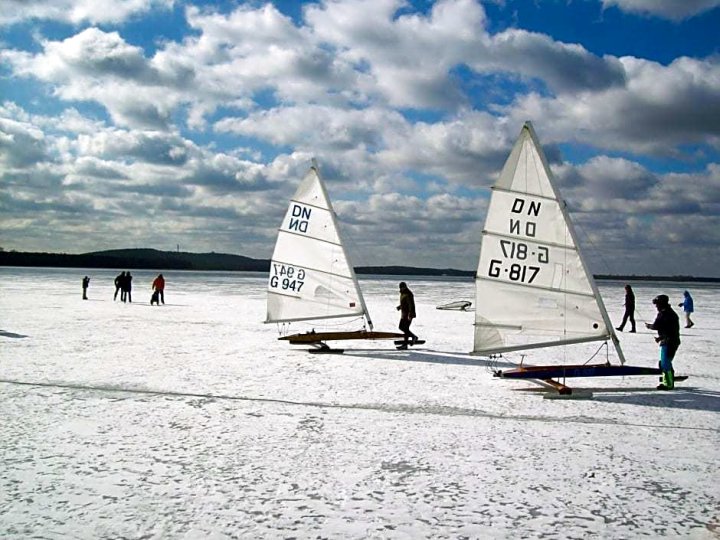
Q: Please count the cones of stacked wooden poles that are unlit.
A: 0